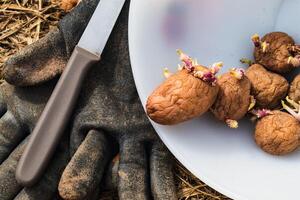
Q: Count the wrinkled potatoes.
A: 6